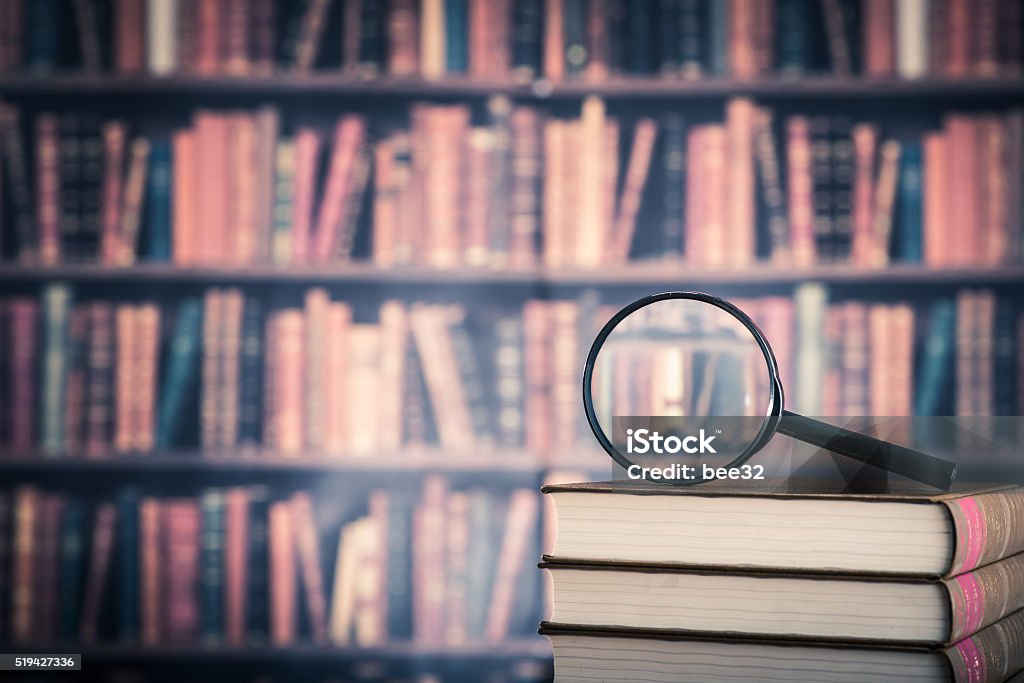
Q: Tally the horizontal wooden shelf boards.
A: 4